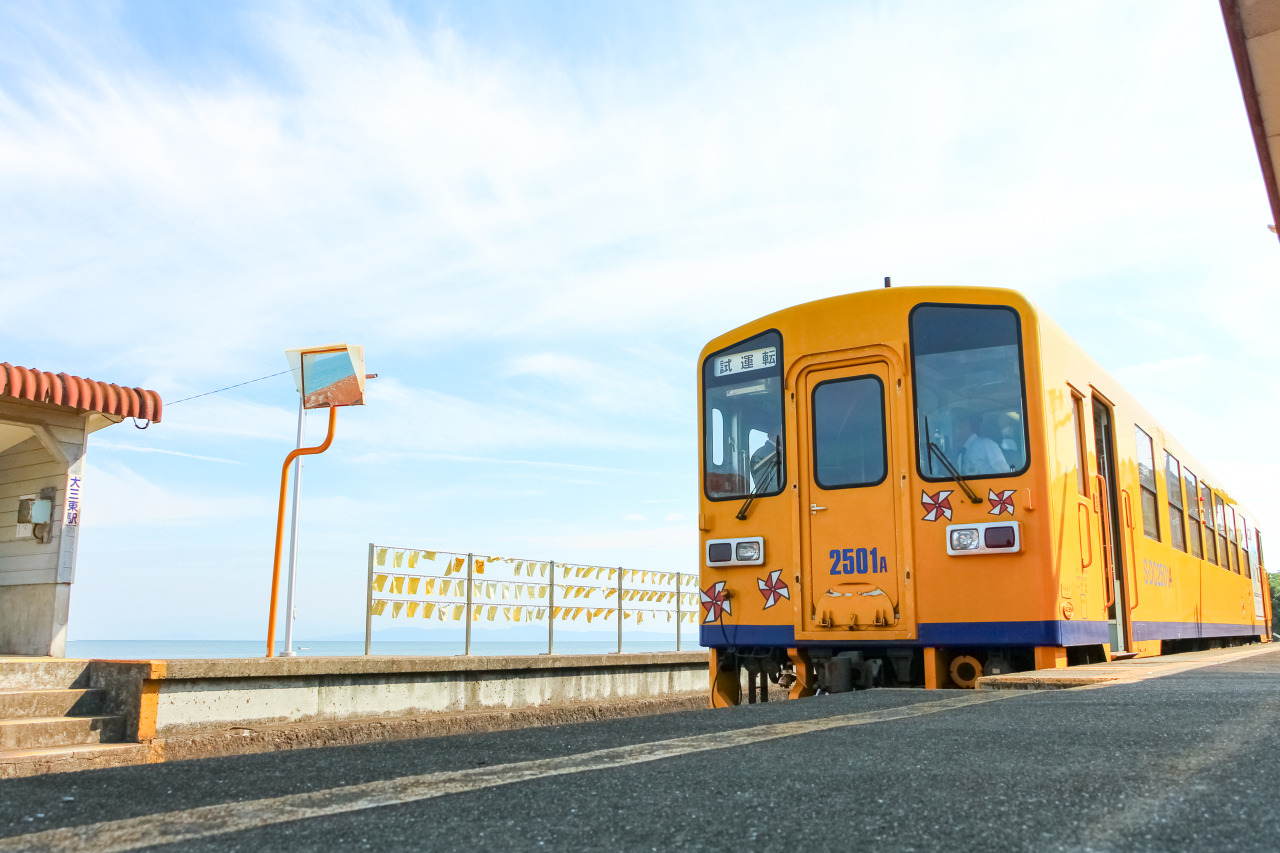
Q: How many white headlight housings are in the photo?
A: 2